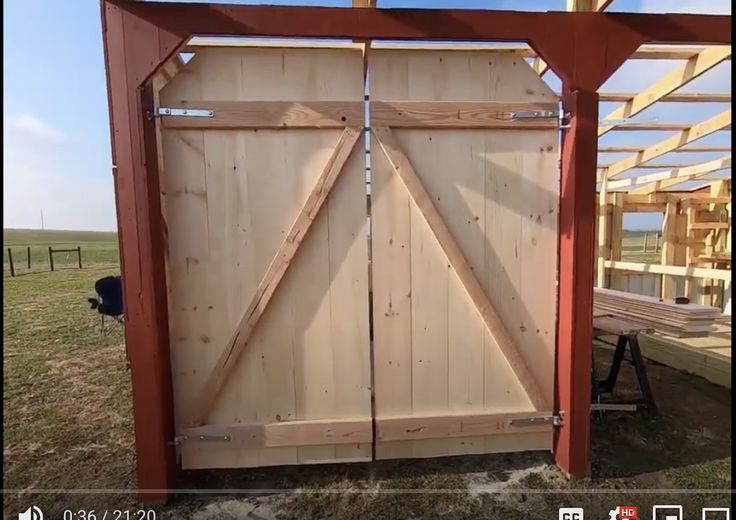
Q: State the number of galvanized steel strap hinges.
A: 4